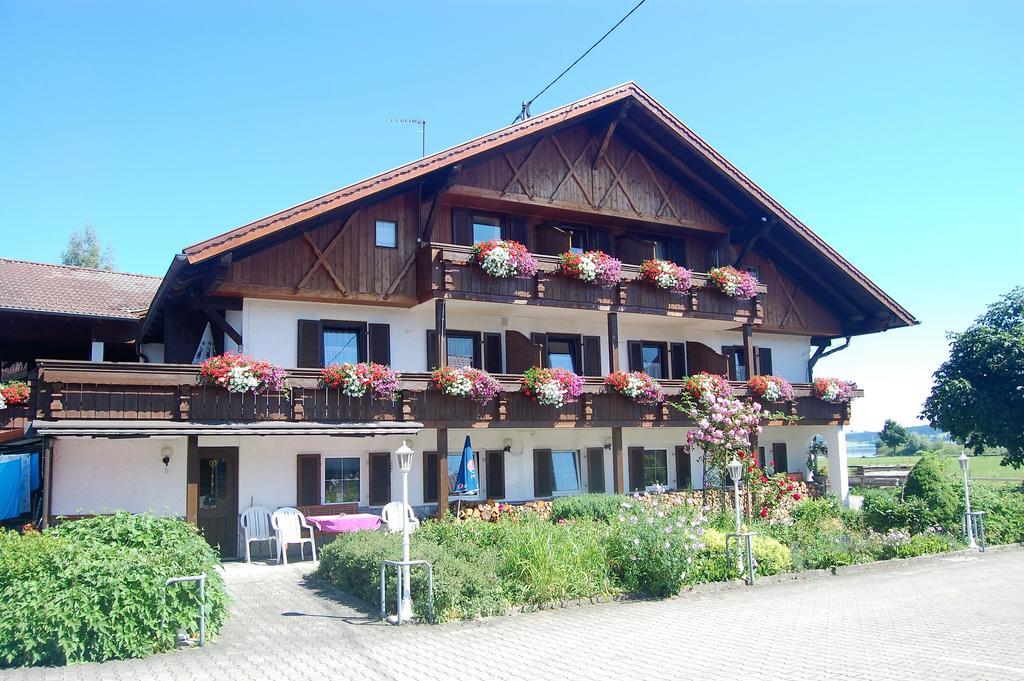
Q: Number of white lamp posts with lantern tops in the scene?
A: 3